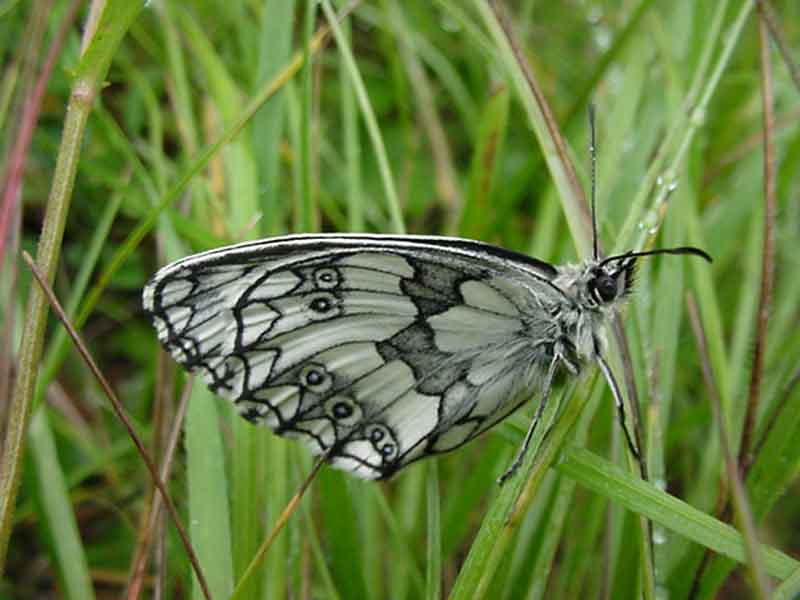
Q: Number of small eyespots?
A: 6